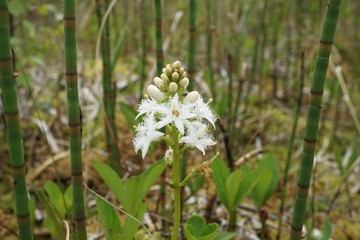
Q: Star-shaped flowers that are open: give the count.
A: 5